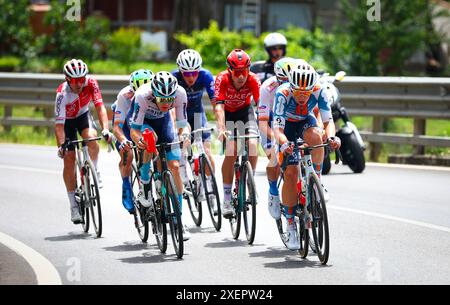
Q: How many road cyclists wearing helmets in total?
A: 7